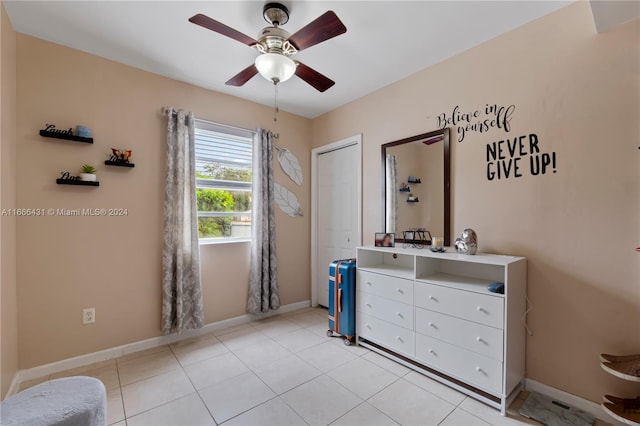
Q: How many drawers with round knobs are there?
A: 6